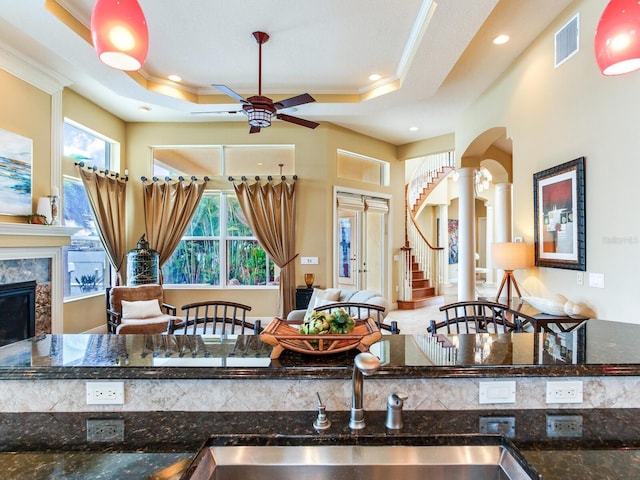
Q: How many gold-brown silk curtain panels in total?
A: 3